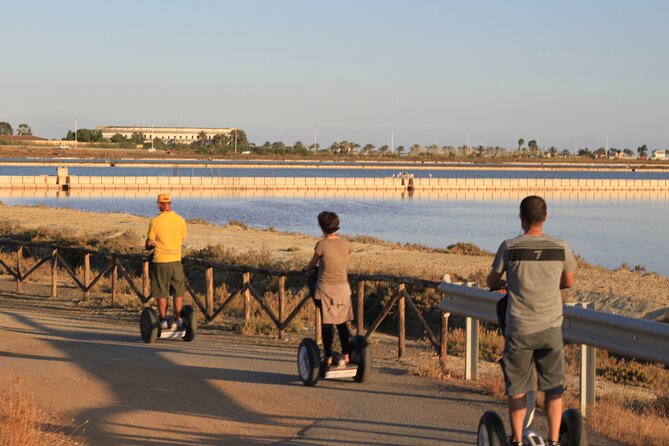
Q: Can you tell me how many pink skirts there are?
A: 1